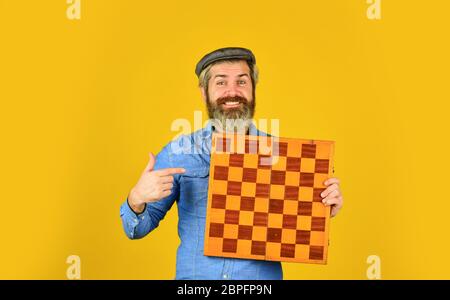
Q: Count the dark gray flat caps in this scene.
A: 1